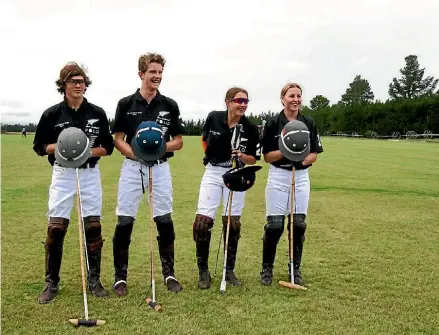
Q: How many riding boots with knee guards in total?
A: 8